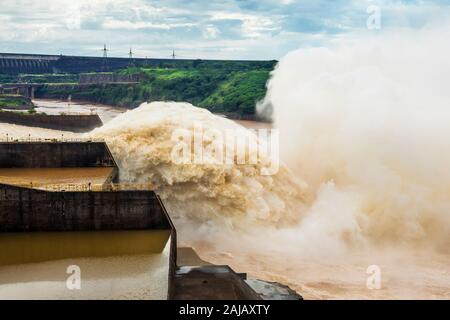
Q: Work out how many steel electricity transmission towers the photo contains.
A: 3